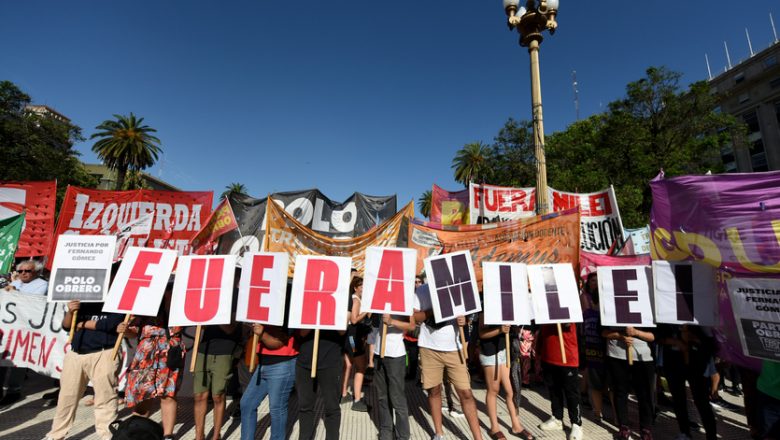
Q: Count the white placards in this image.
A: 12